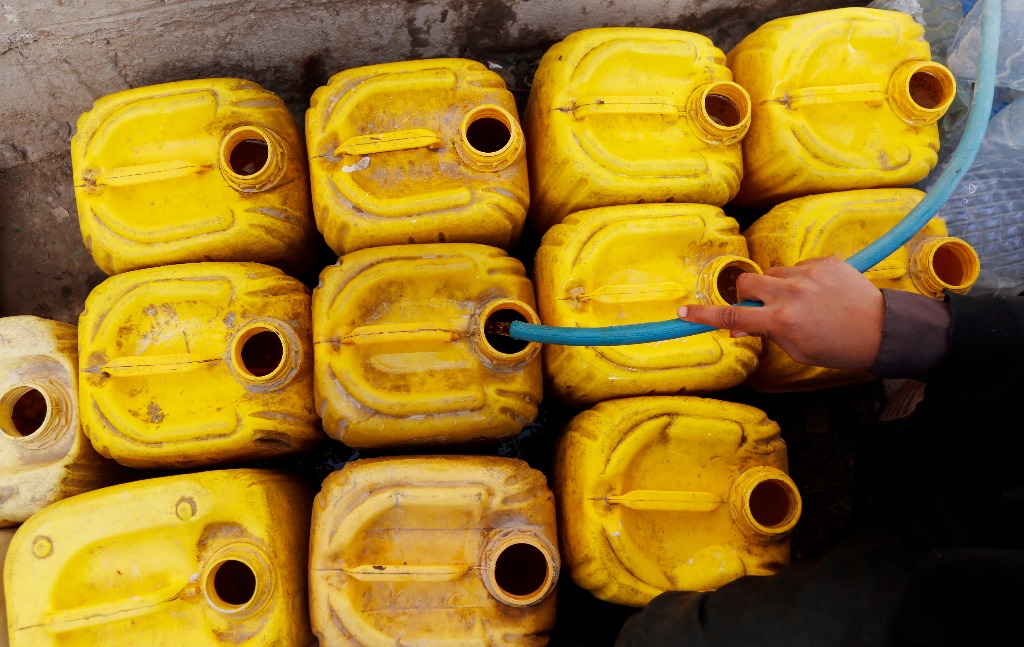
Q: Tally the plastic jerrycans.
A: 12